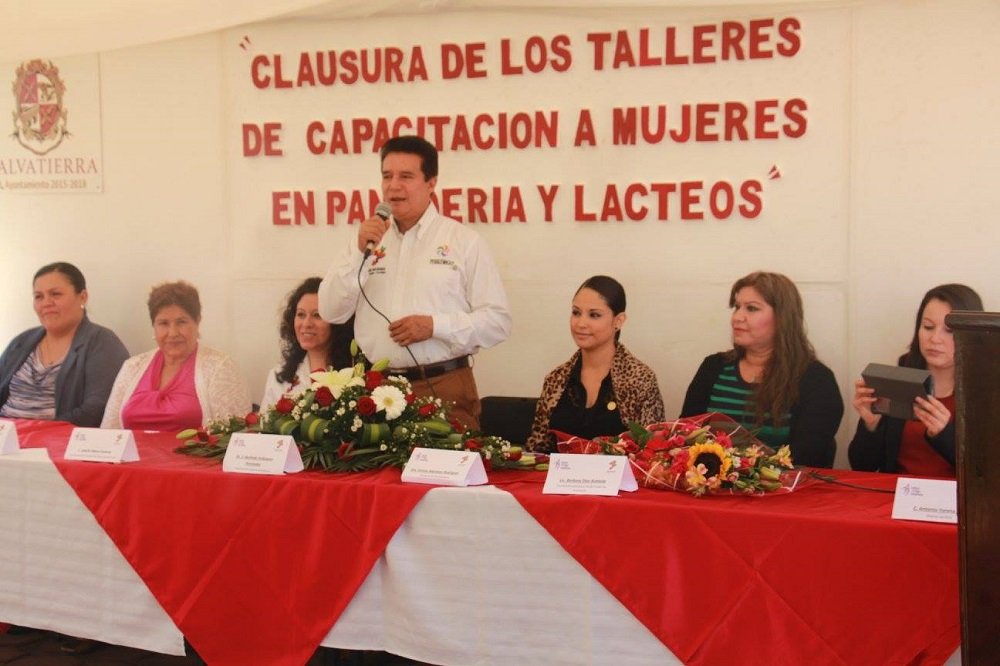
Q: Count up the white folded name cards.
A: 6